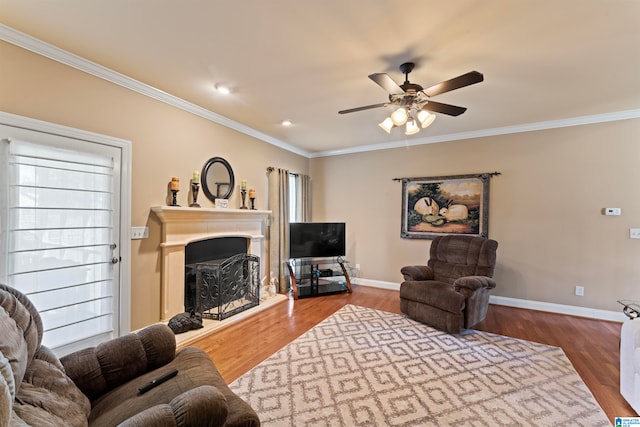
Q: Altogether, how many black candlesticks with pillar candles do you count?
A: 4